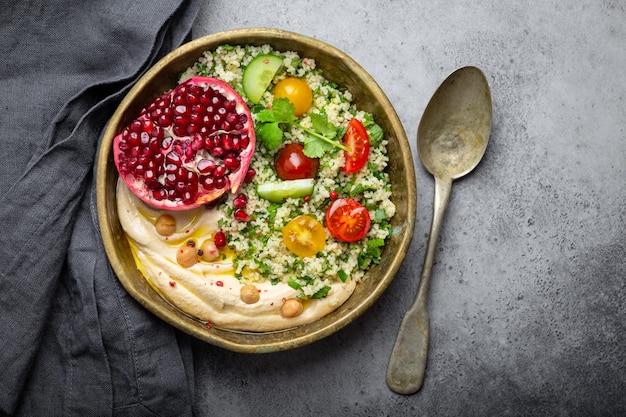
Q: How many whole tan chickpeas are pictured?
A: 5